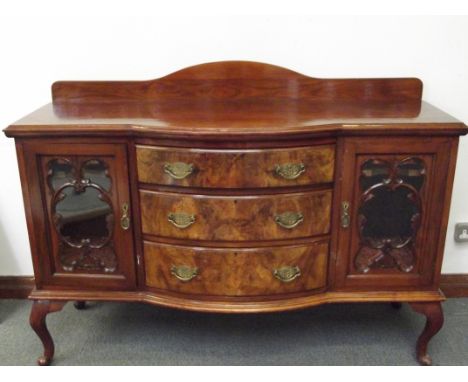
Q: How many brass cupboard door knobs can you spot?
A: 2